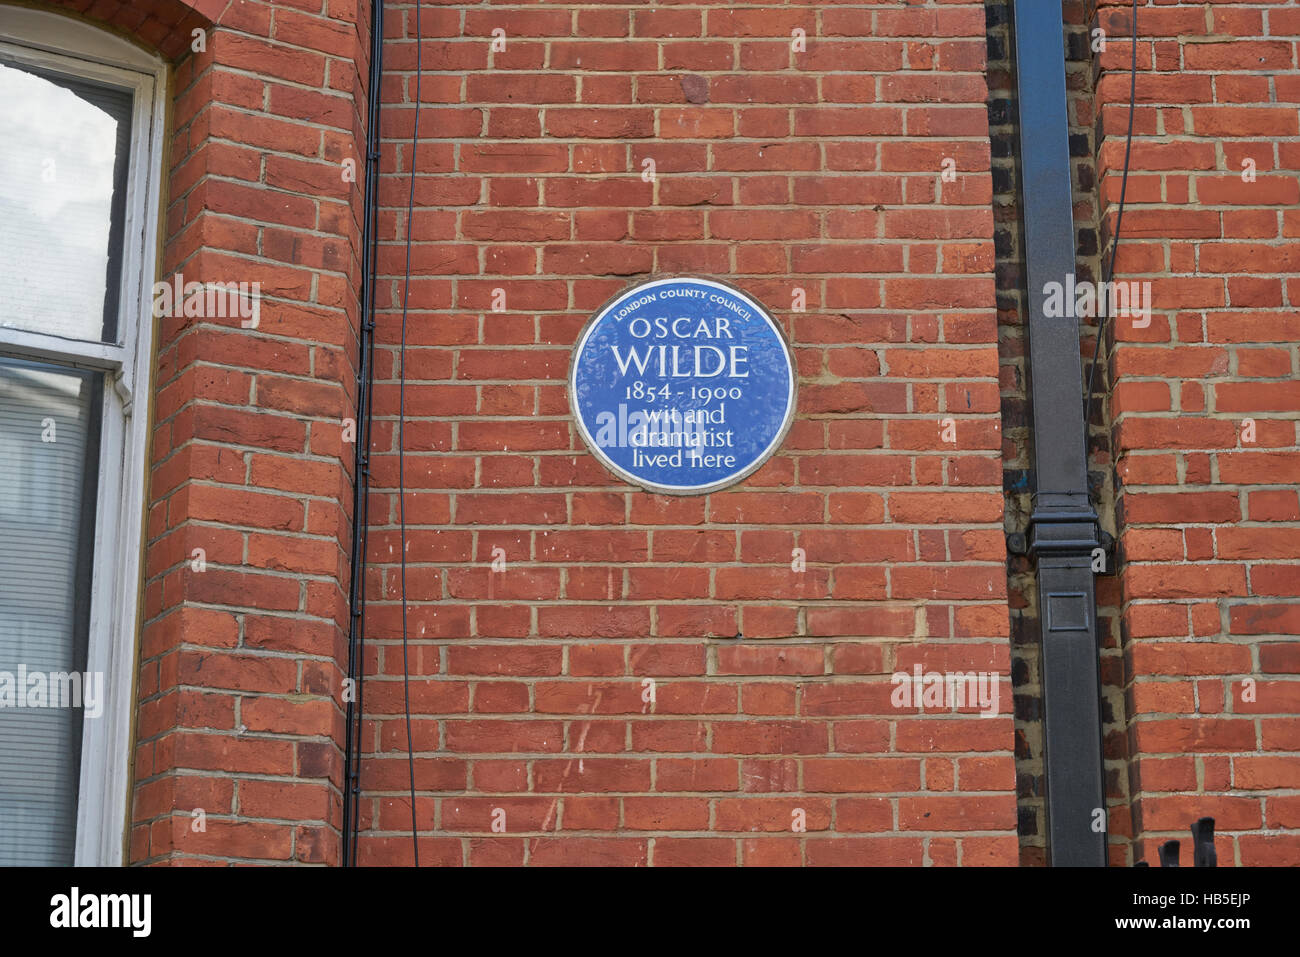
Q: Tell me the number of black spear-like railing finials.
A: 3